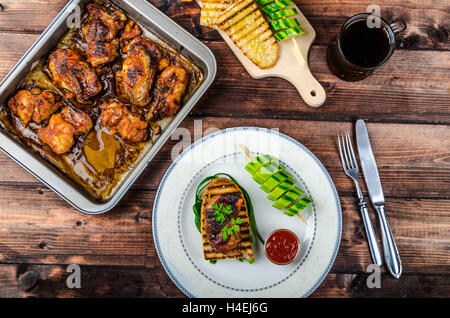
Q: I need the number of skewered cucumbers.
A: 2